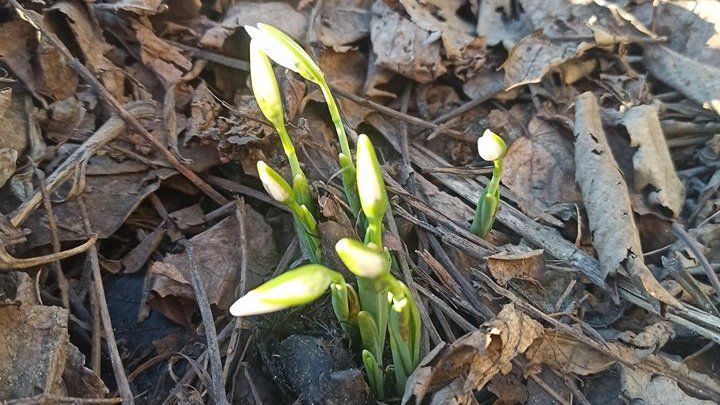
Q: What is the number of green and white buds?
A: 7